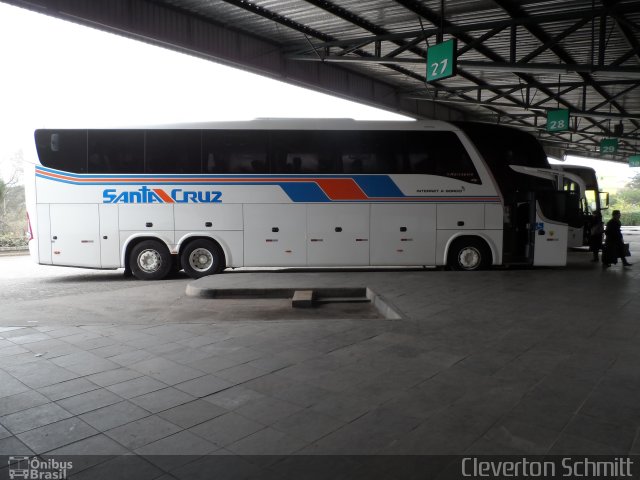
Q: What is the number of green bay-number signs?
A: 4